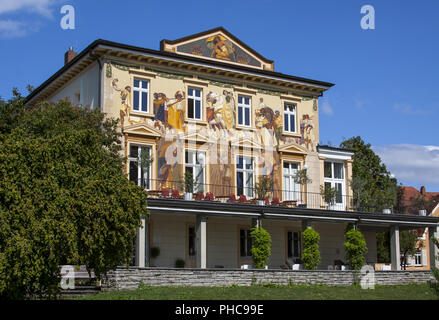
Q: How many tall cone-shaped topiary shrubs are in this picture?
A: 3